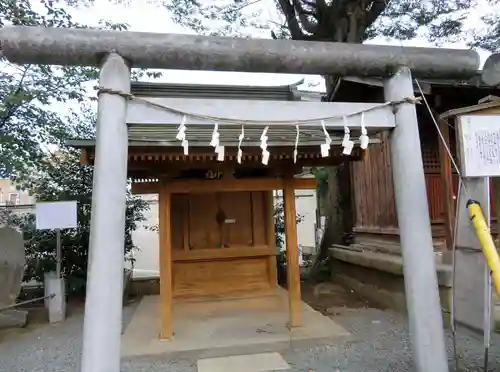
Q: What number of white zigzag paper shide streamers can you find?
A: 8